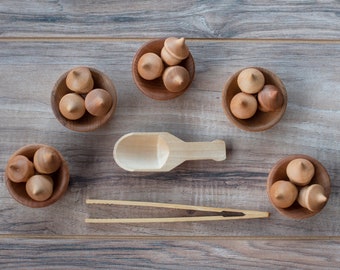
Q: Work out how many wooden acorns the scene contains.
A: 15